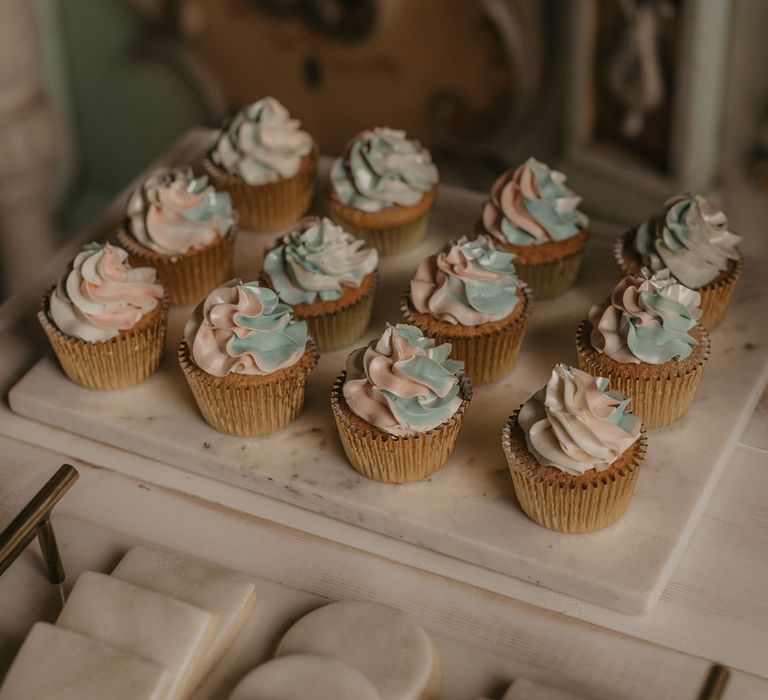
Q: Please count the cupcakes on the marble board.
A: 12